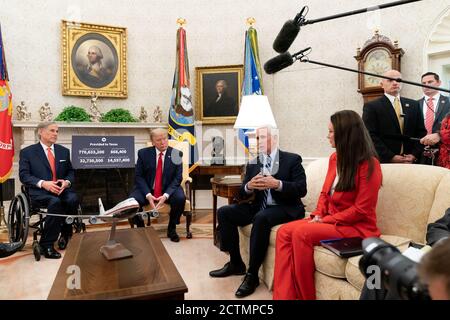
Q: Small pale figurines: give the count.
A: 5